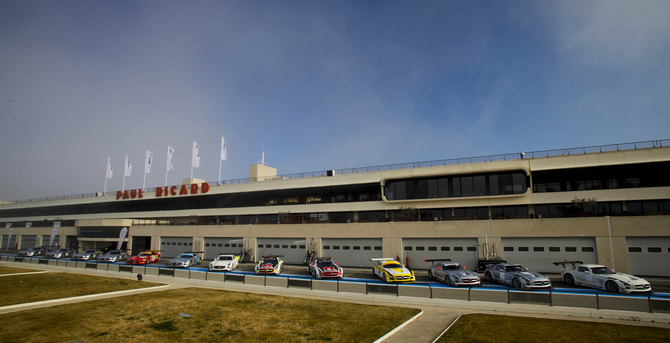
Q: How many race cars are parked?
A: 13